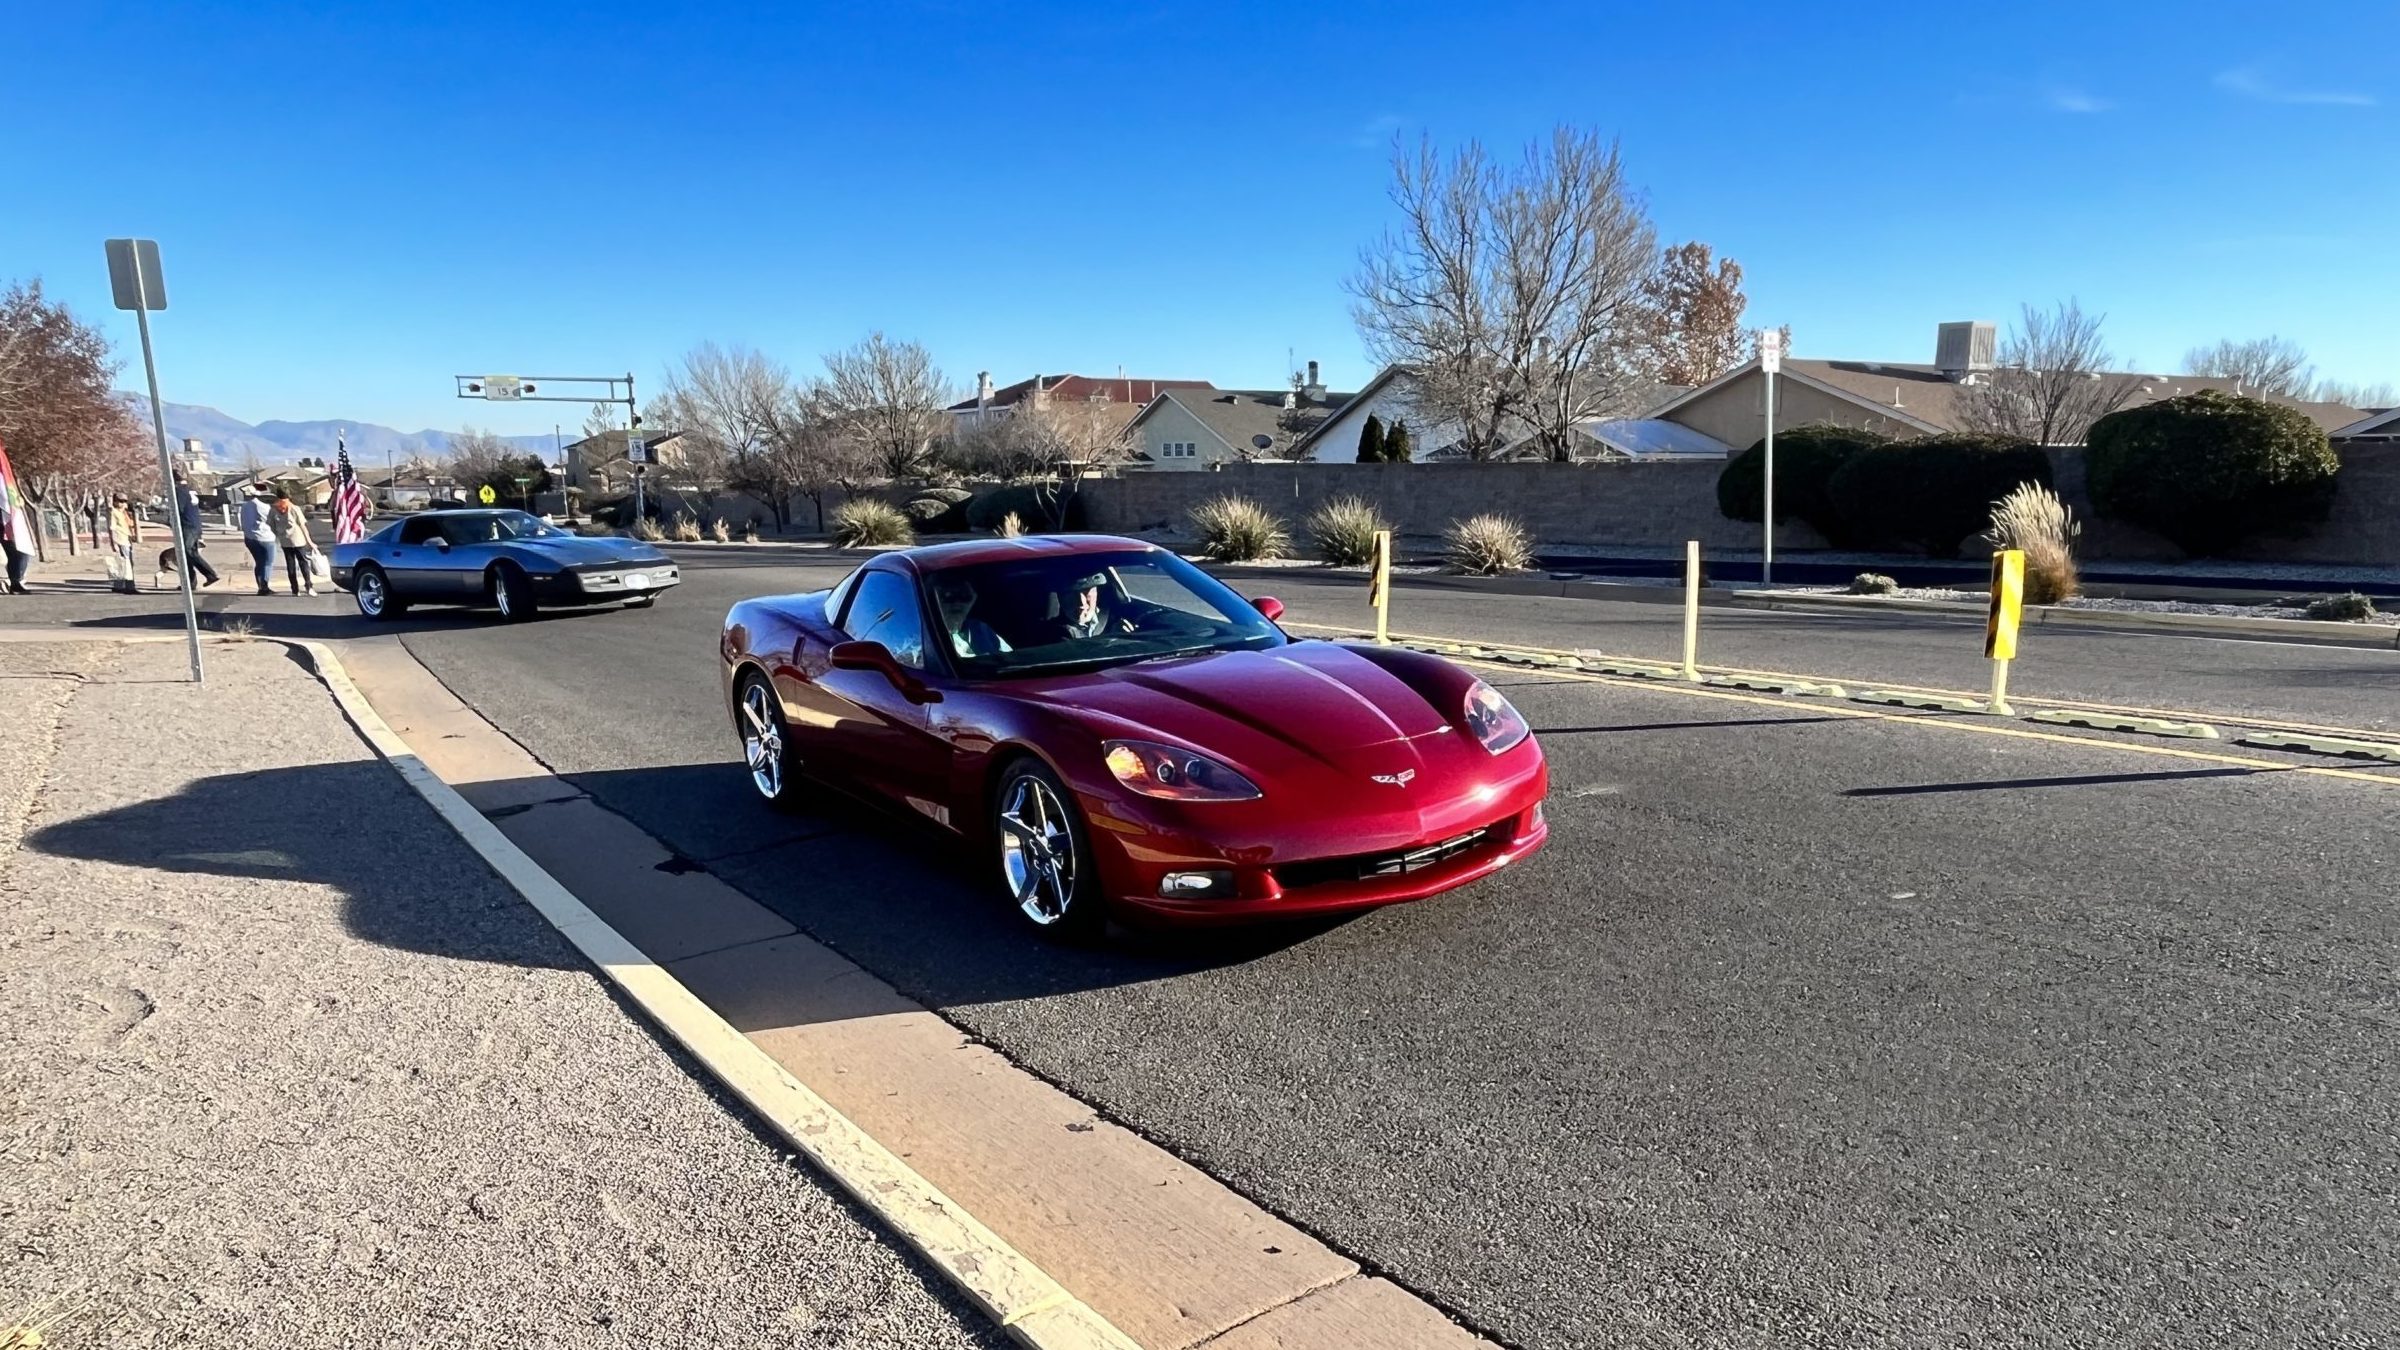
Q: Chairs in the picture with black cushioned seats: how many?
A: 0